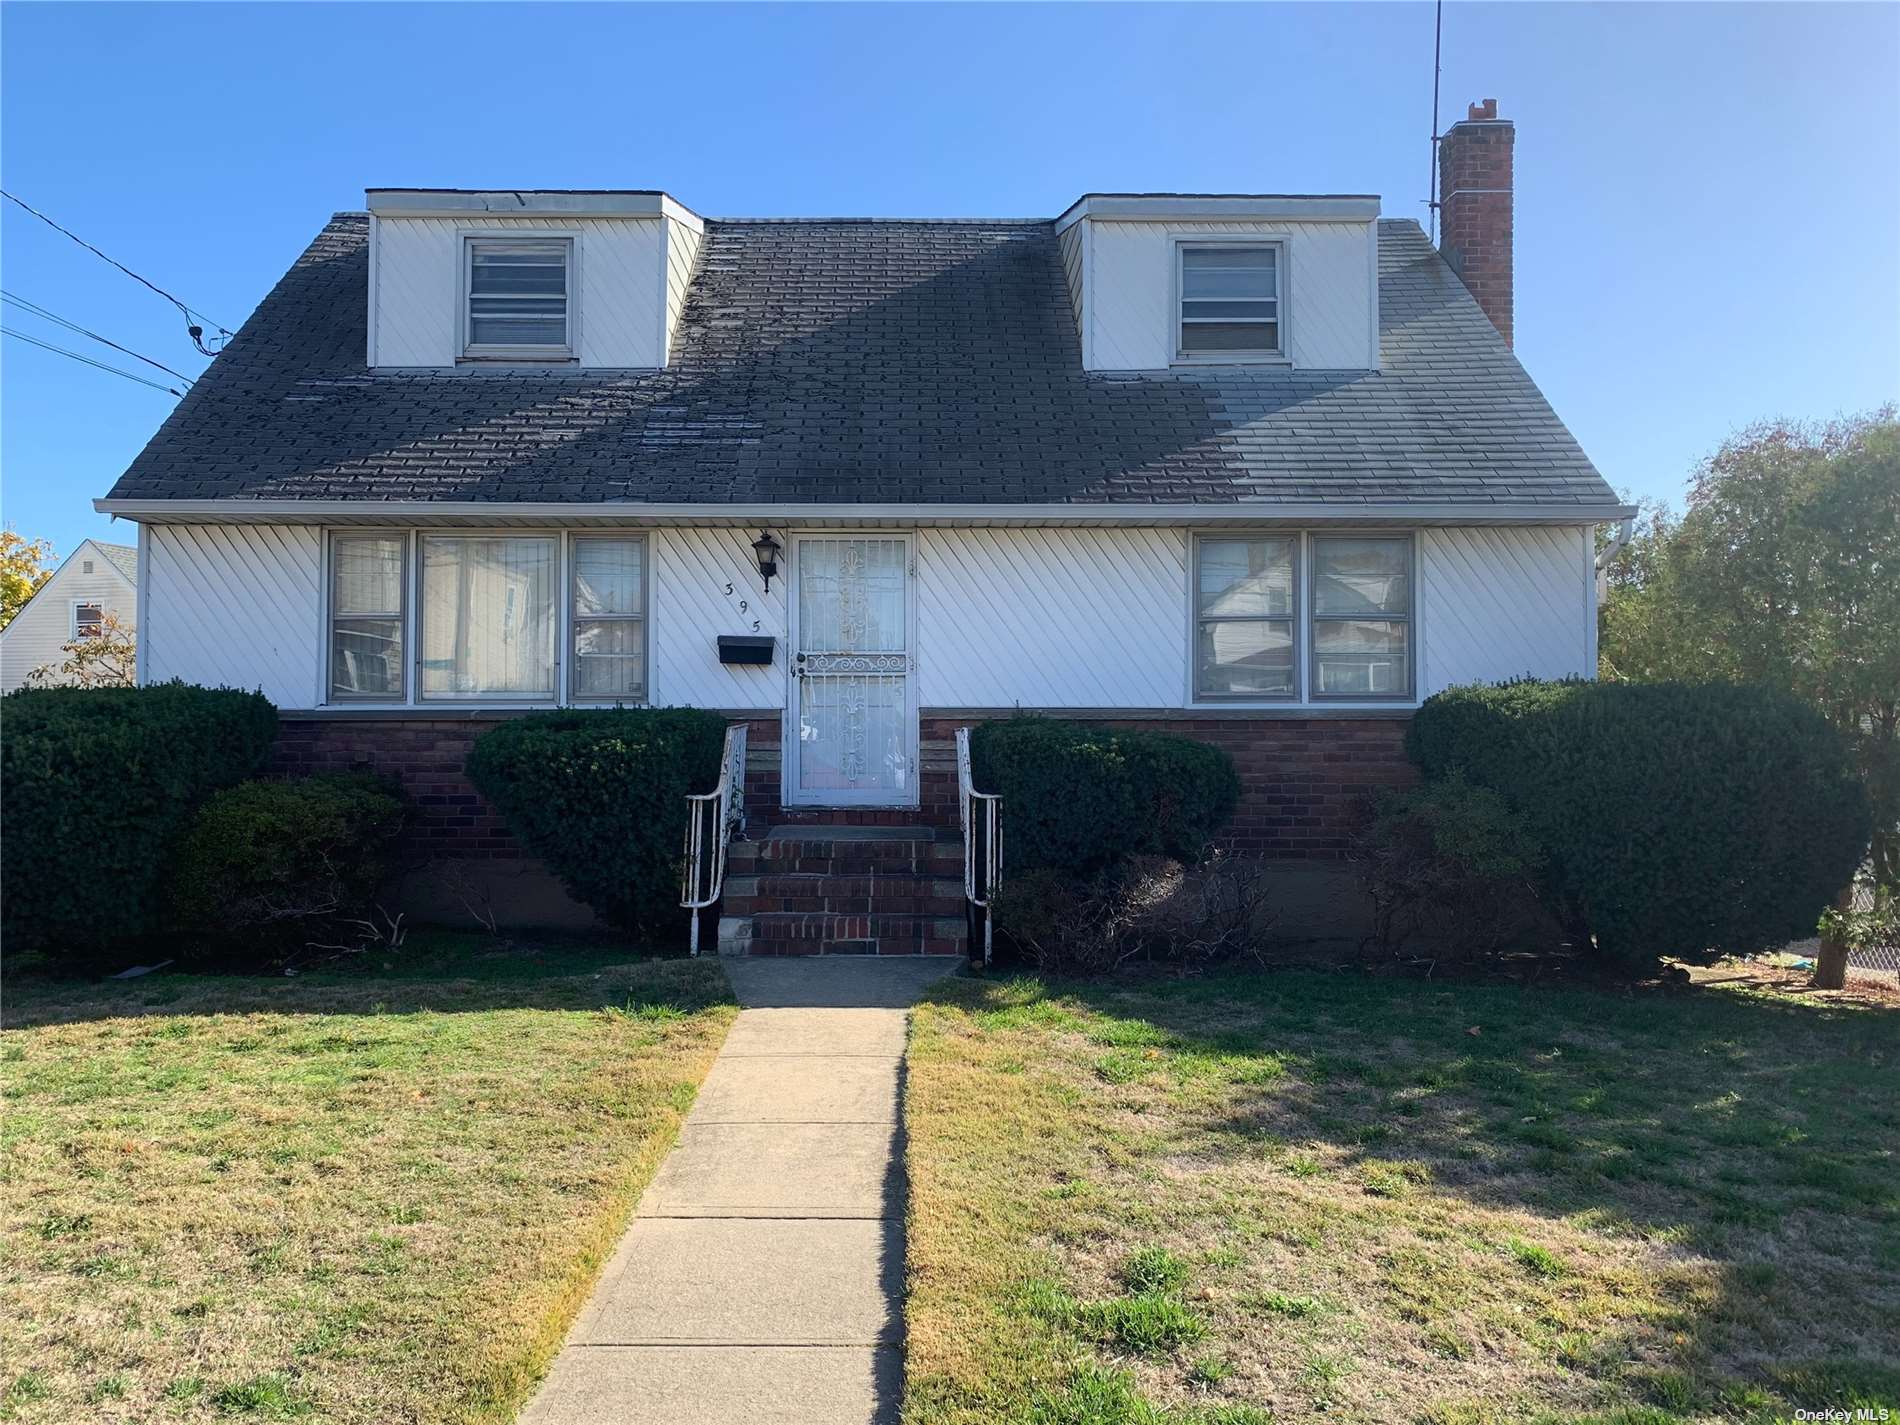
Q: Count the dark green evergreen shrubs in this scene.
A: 4